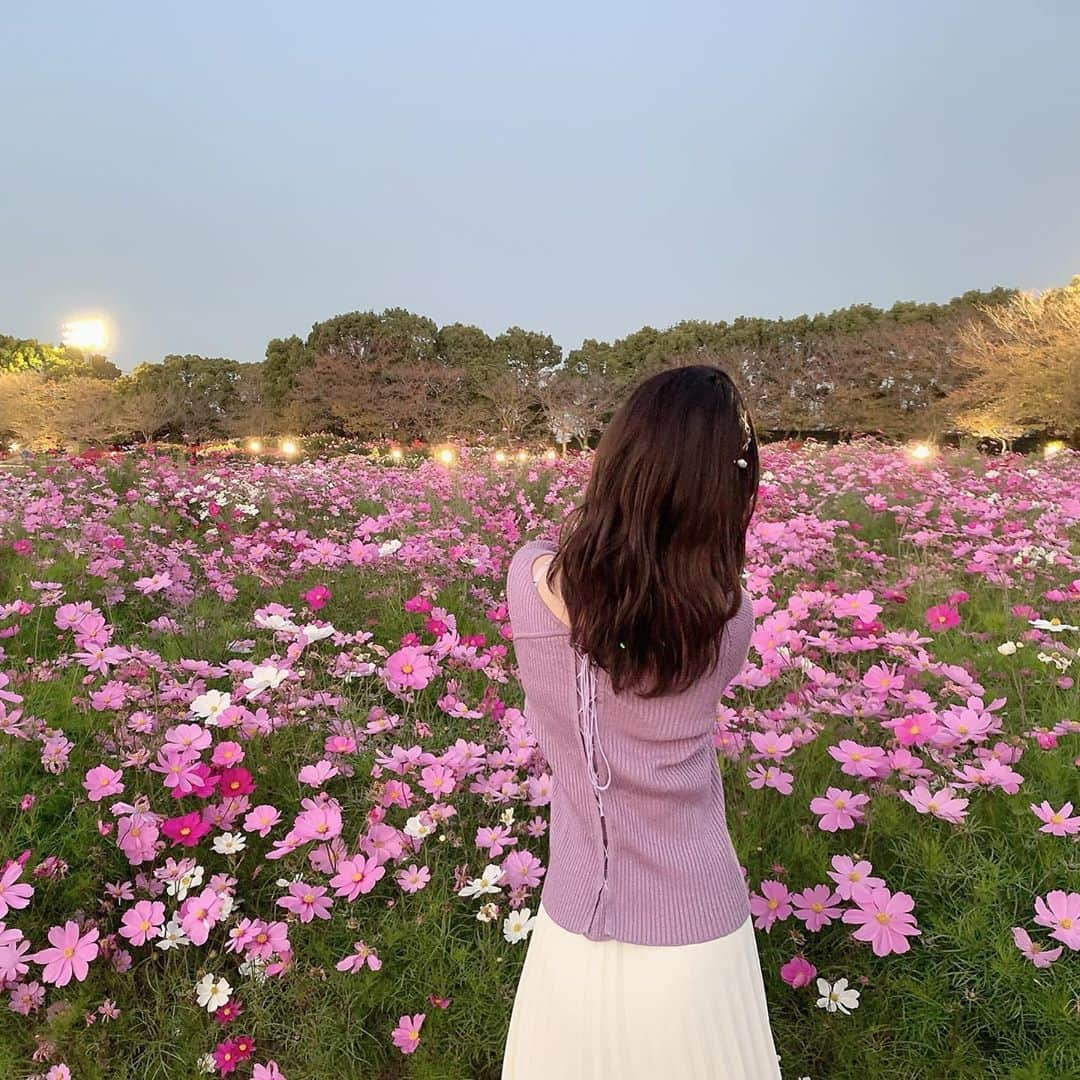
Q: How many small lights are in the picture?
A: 9